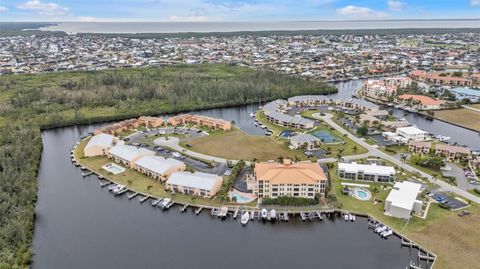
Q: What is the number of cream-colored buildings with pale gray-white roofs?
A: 4